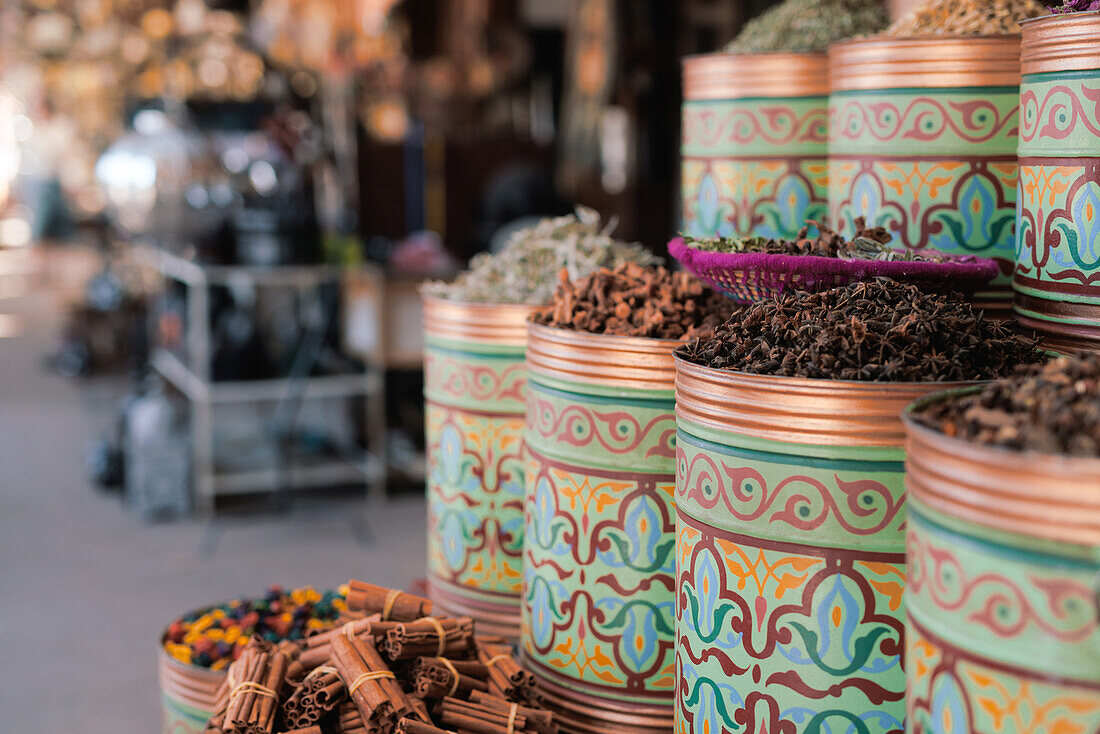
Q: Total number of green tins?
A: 8